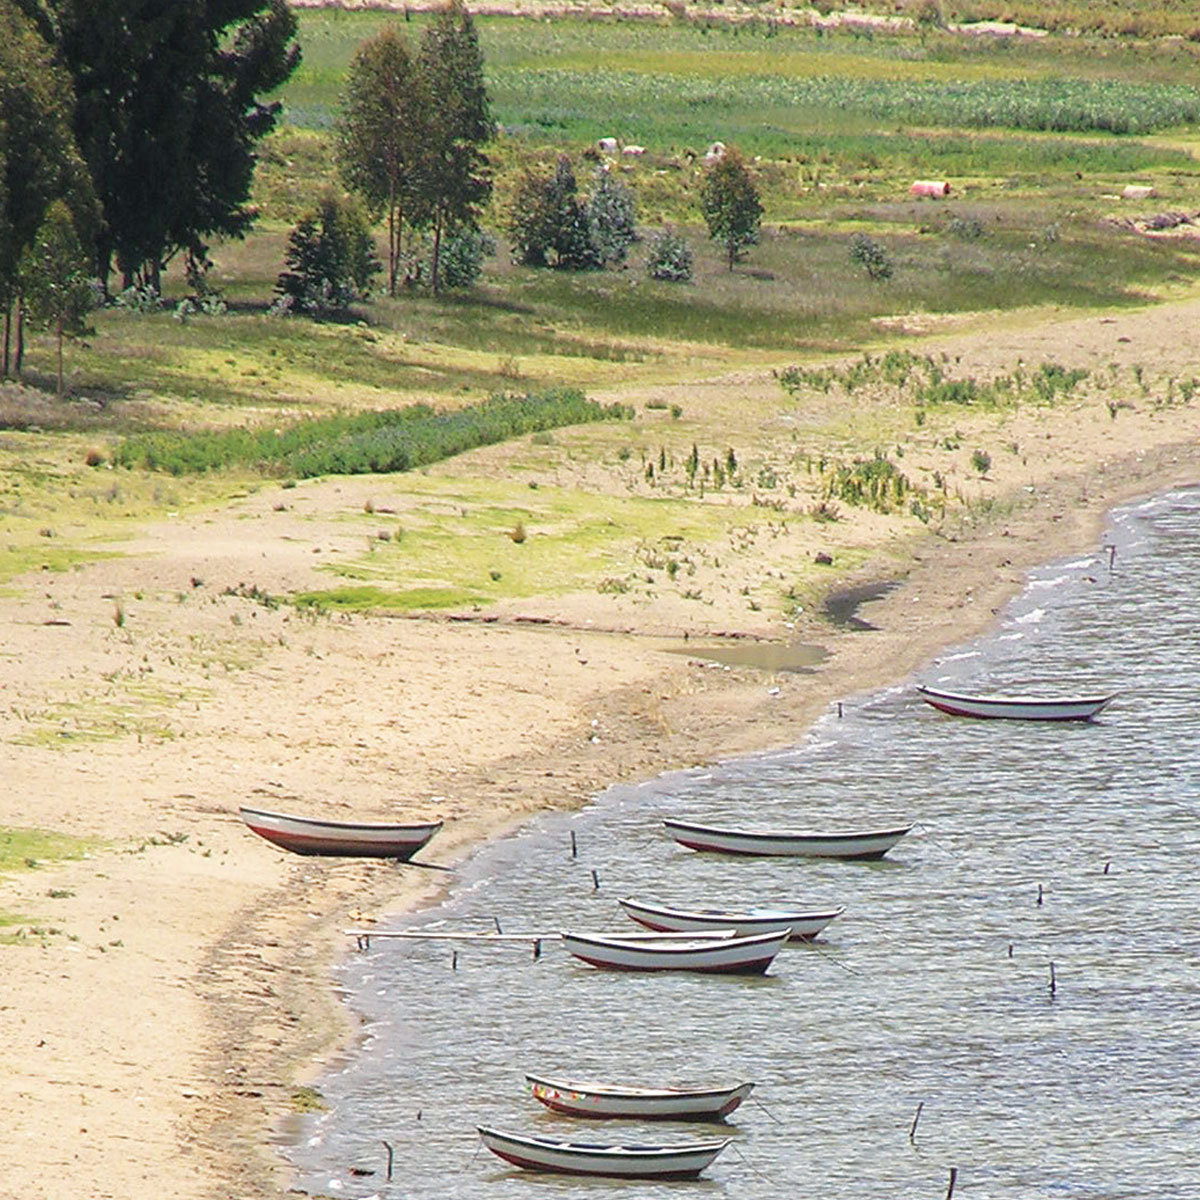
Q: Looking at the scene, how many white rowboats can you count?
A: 7